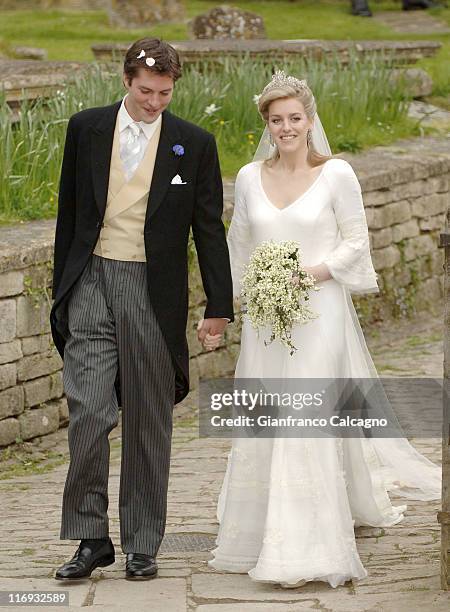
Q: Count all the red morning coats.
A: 0